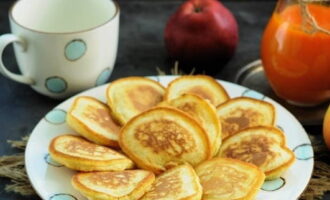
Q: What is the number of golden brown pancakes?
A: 11